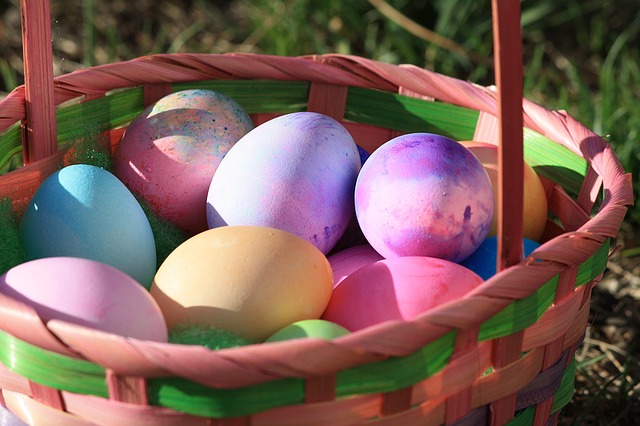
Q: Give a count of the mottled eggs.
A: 3